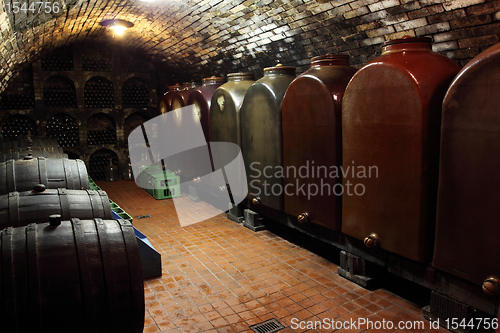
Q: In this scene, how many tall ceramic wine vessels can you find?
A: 8